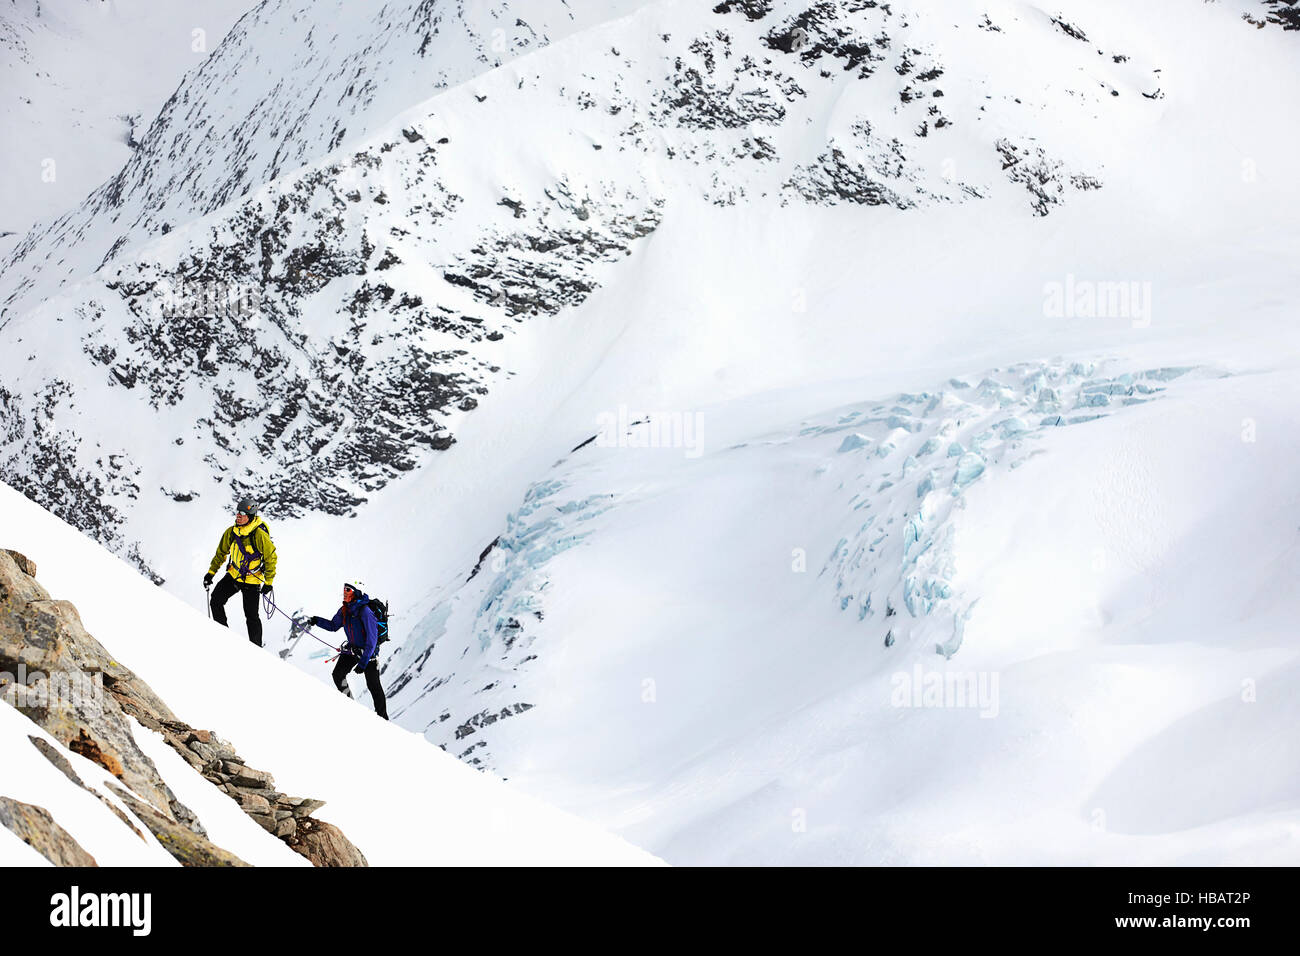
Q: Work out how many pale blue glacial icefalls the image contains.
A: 2